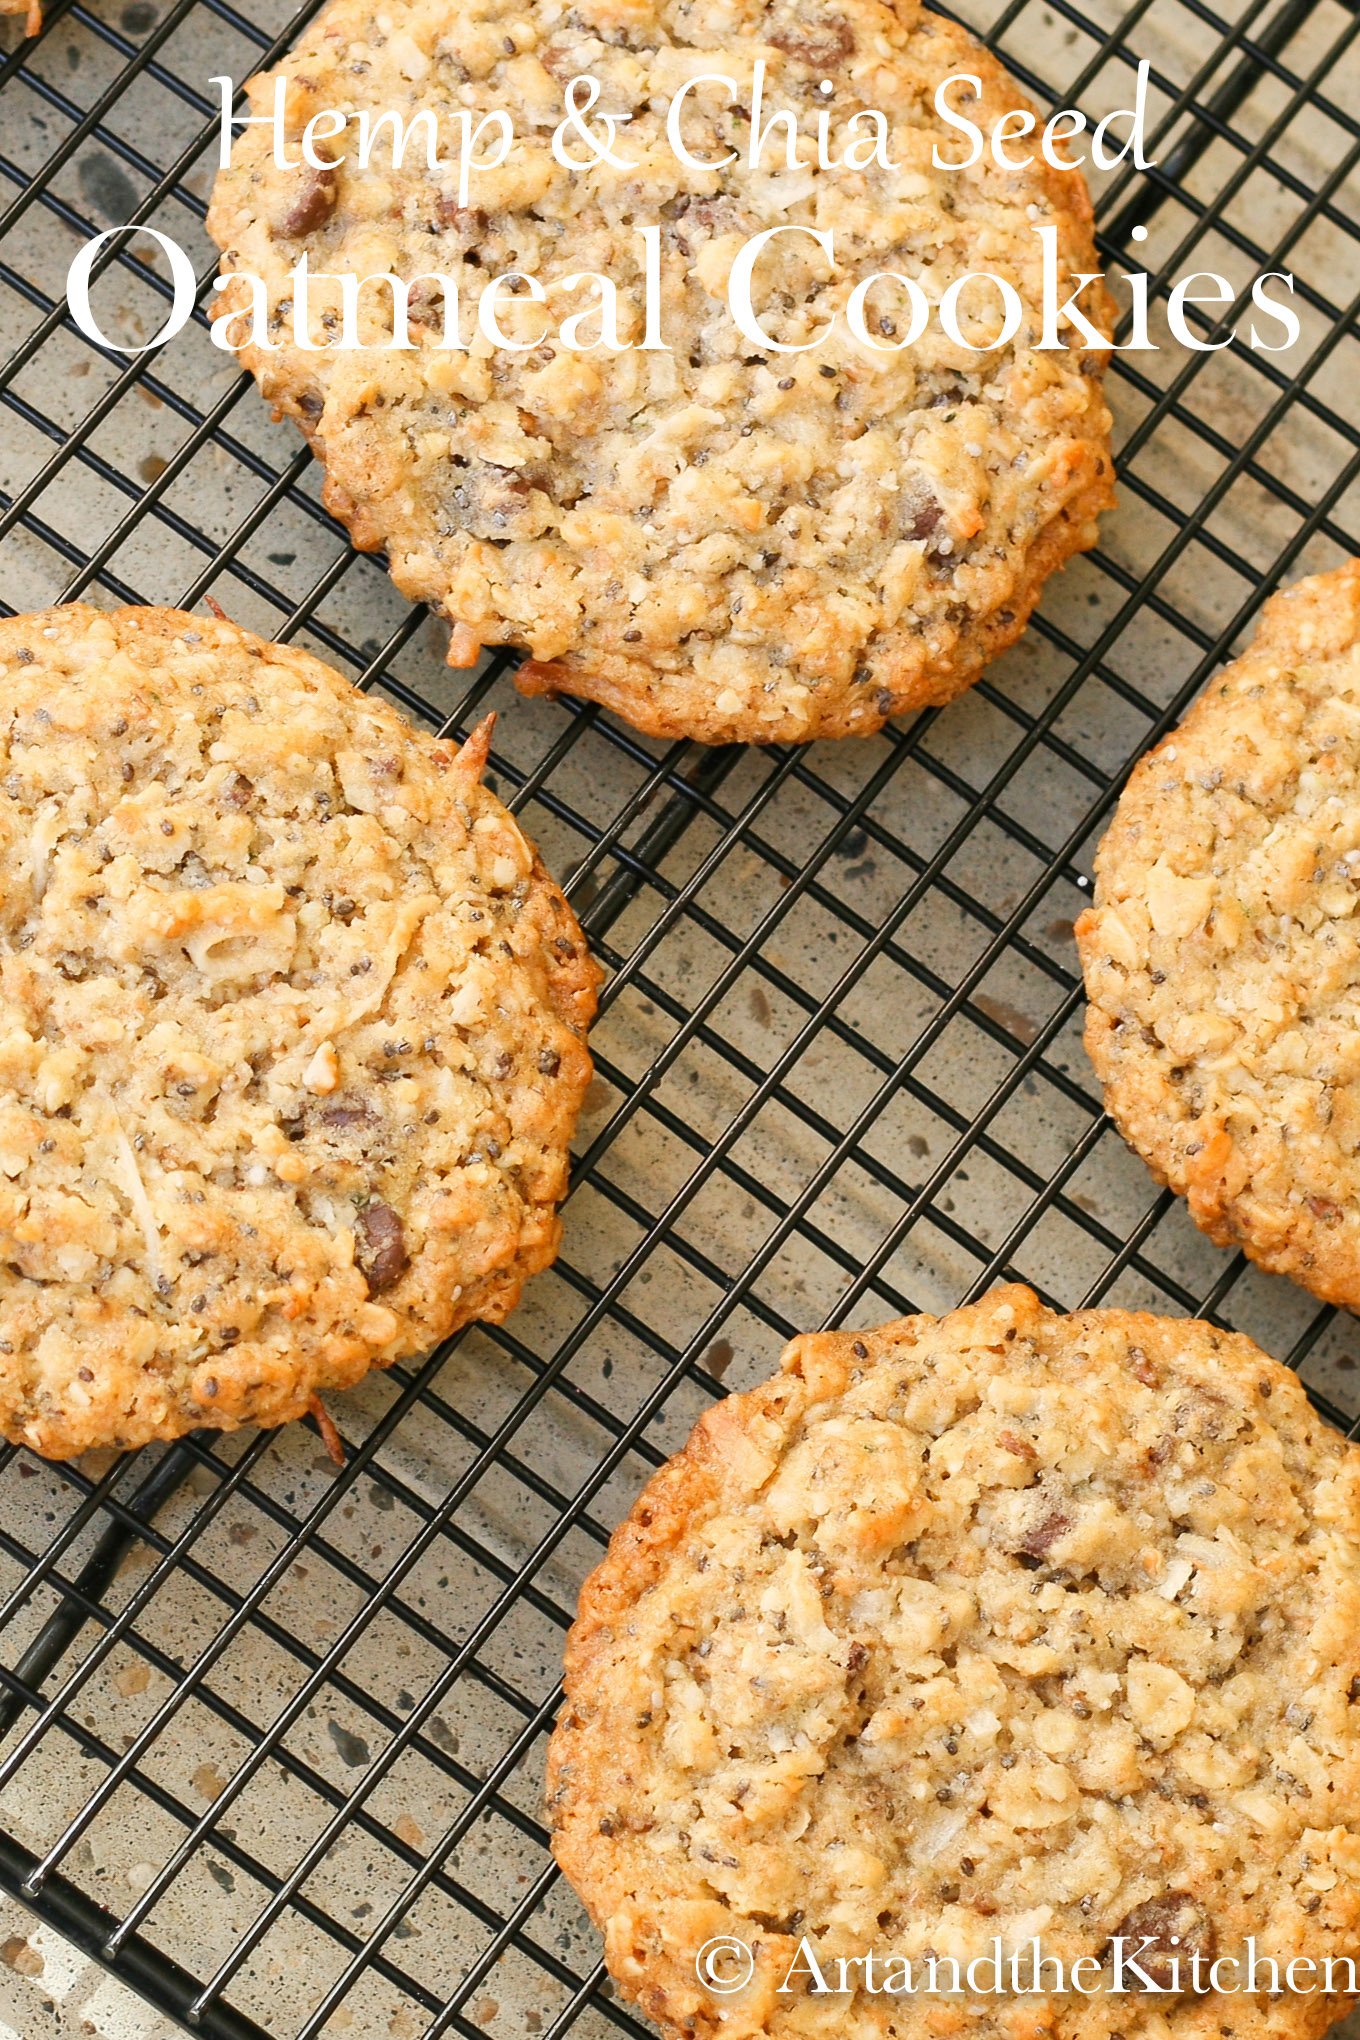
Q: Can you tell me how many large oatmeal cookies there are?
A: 4